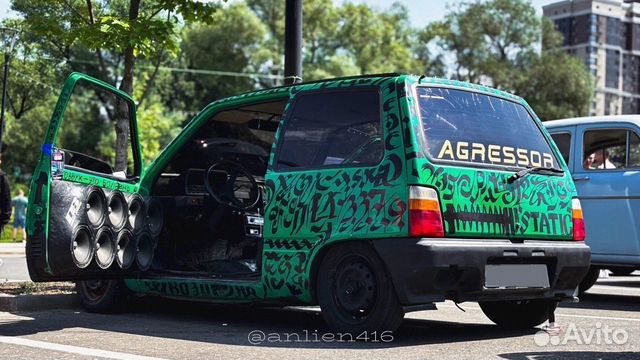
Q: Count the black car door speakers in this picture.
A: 8